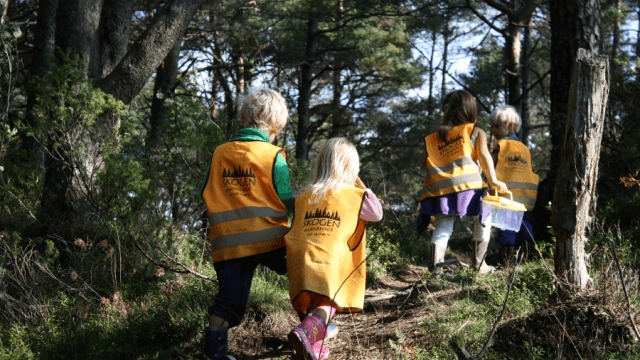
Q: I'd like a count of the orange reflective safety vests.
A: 4